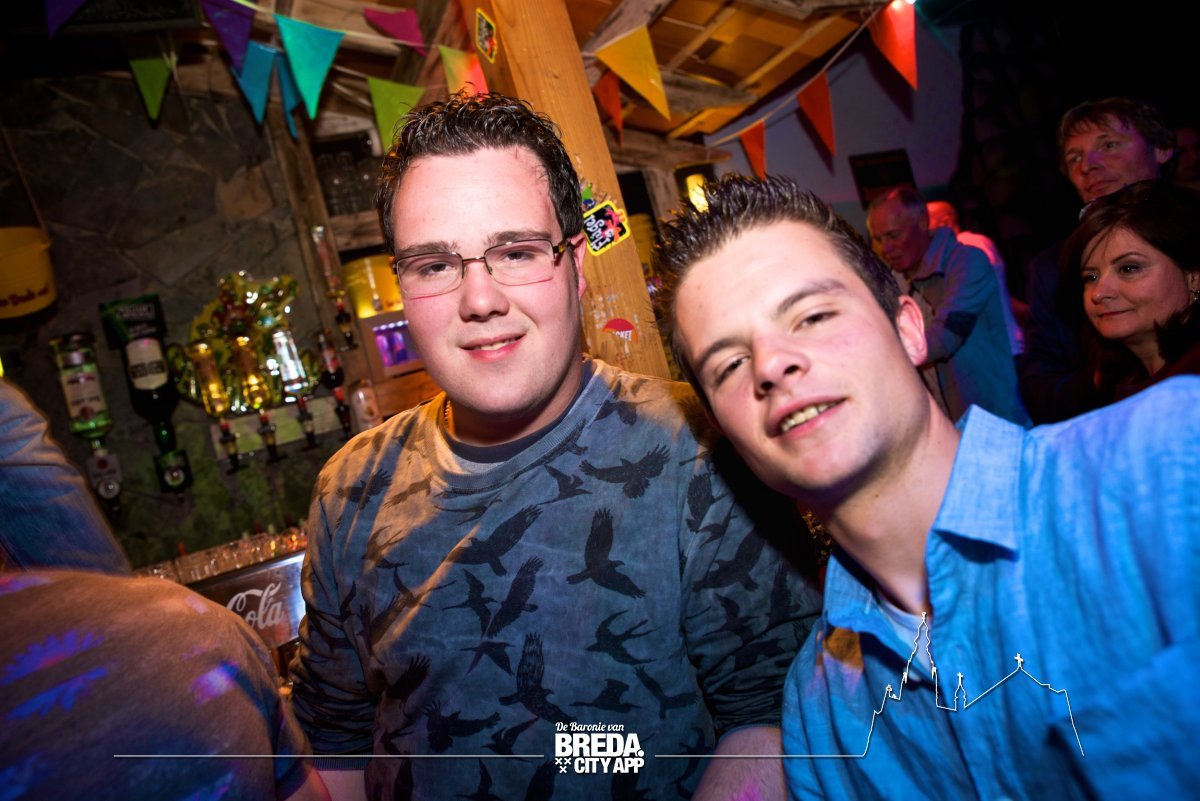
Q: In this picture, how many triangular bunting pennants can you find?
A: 14